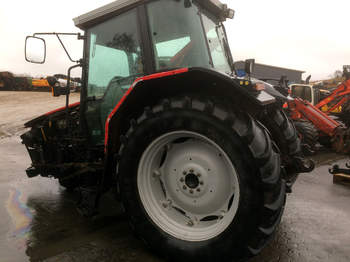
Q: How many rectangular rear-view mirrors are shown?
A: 1